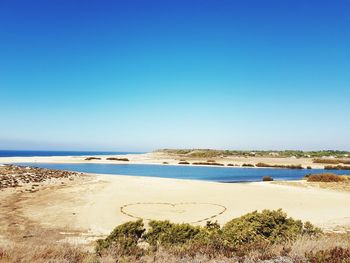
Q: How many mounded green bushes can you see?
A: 3